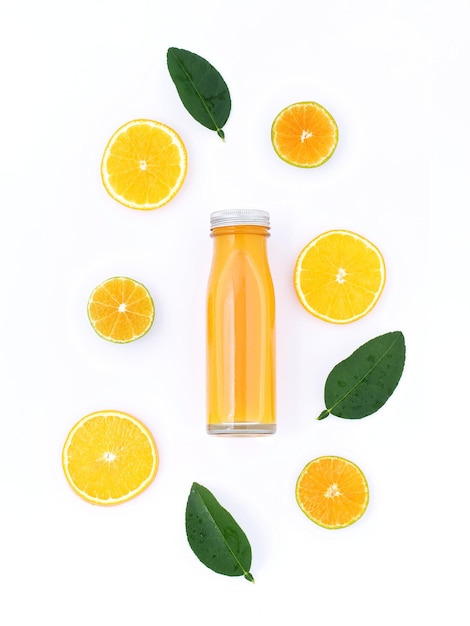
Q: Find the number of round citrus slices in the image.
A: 6